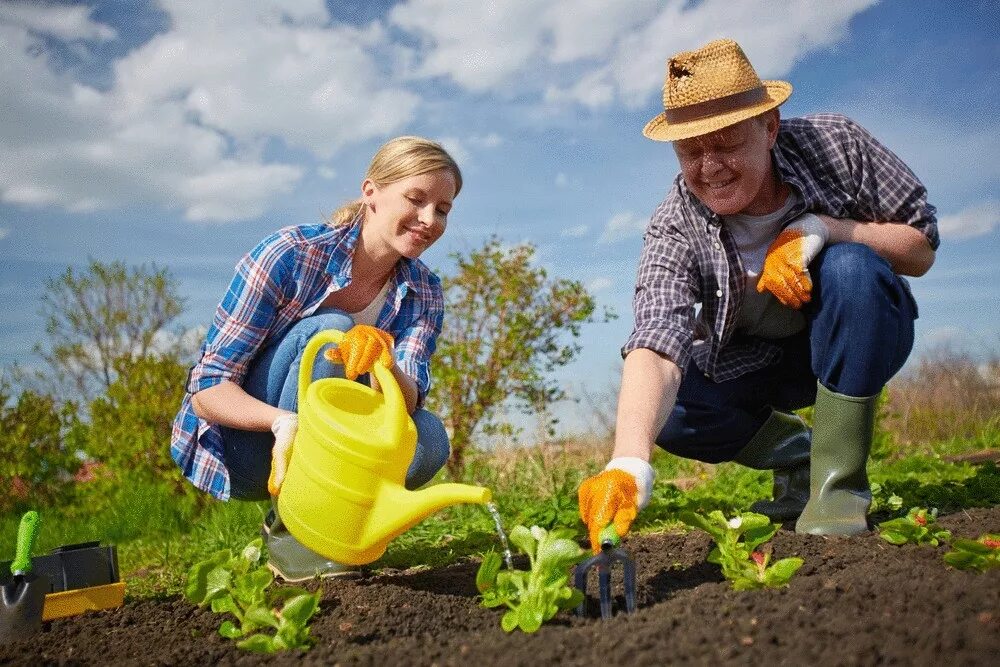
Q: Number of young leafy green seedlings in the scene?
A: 5